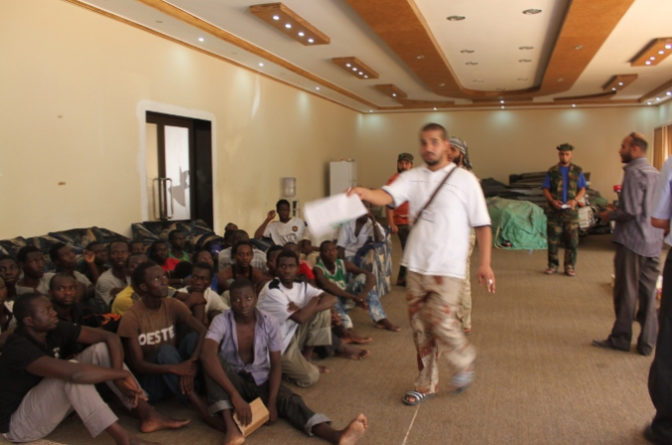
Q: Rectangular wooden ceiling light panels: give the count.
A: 5